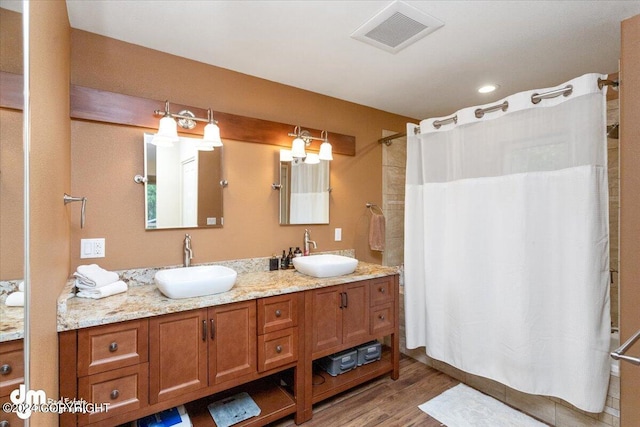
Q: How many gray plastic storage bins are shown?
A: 2